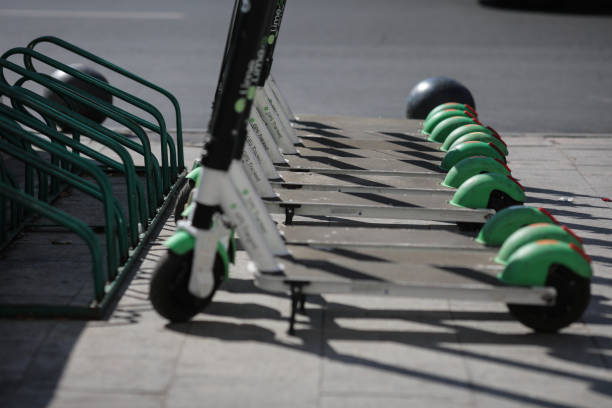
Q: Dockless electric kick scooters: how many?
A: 11